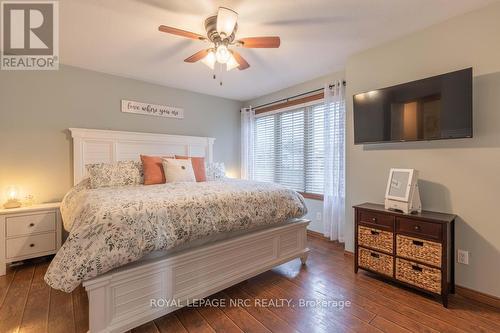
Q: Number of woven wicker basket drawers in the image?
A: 4